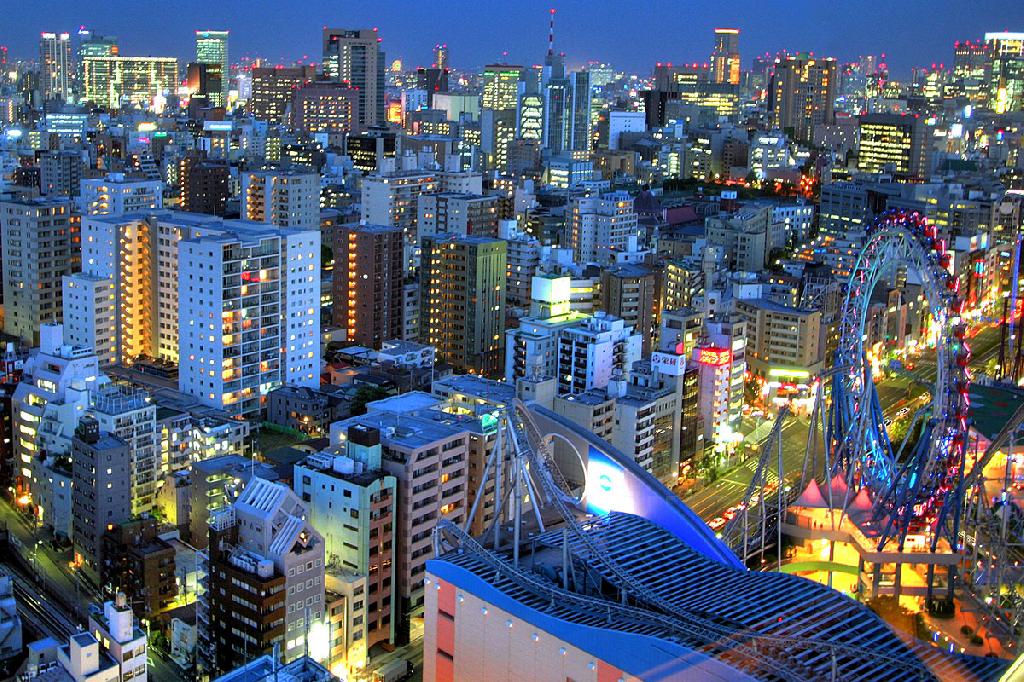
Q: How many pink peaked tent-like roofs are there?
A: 3